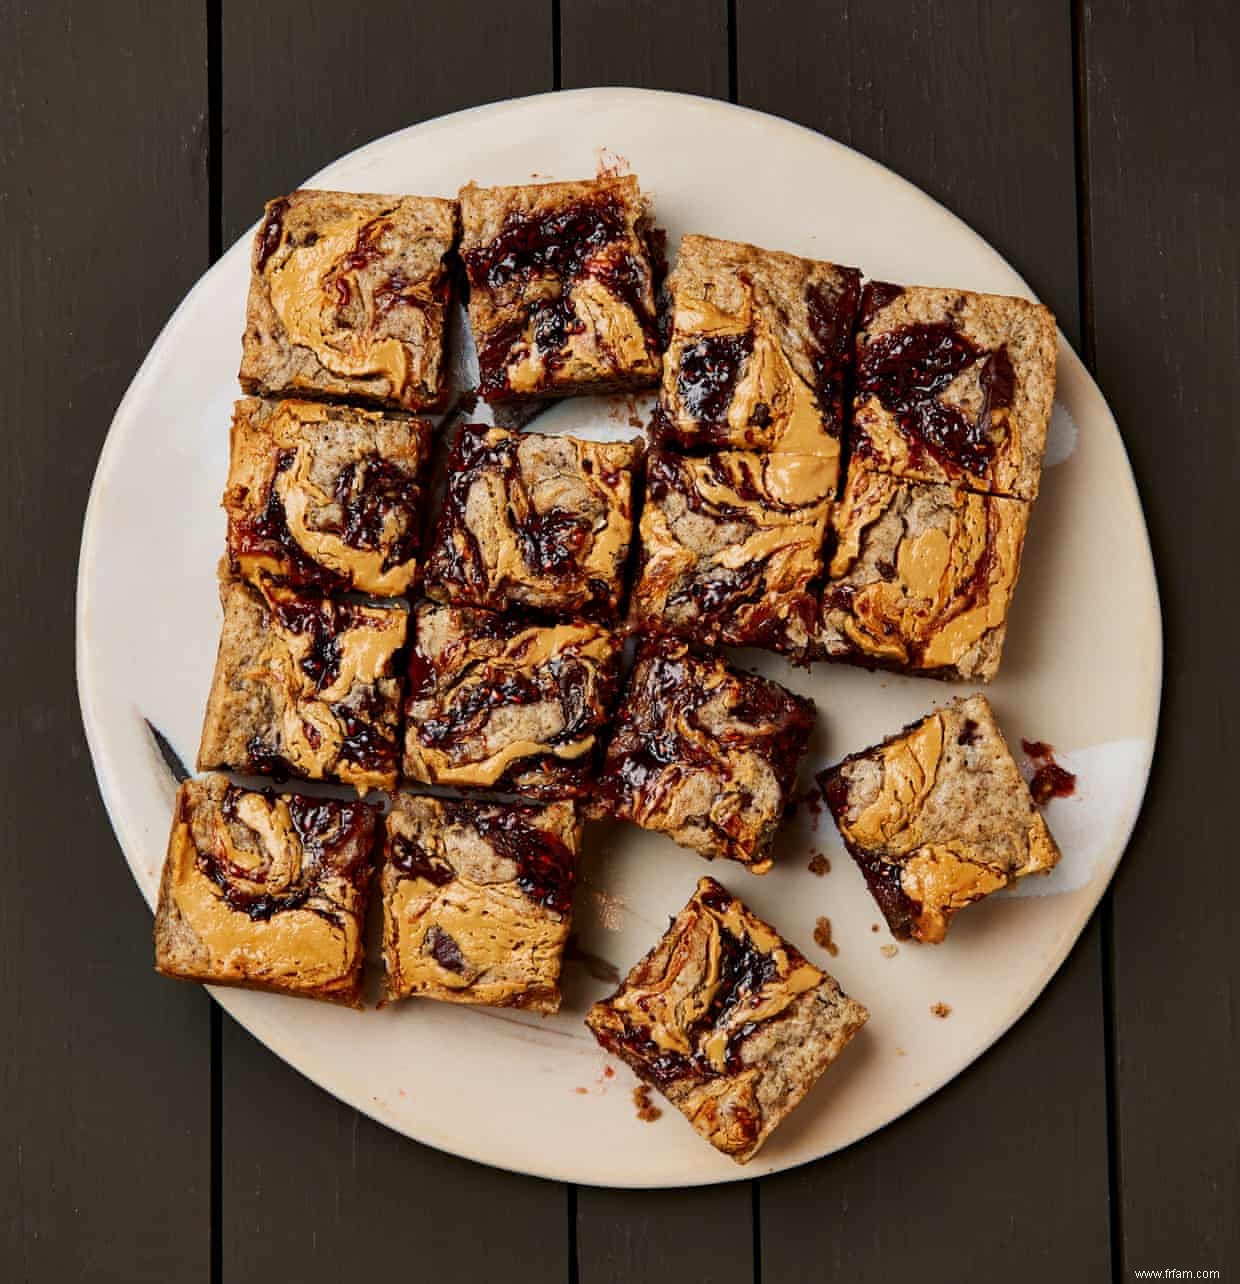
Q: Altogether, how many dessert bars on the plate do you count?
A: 15